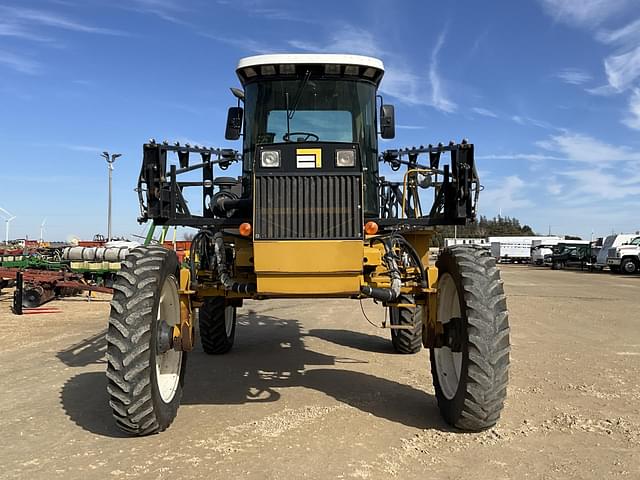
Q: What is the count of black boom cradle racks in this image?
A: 2